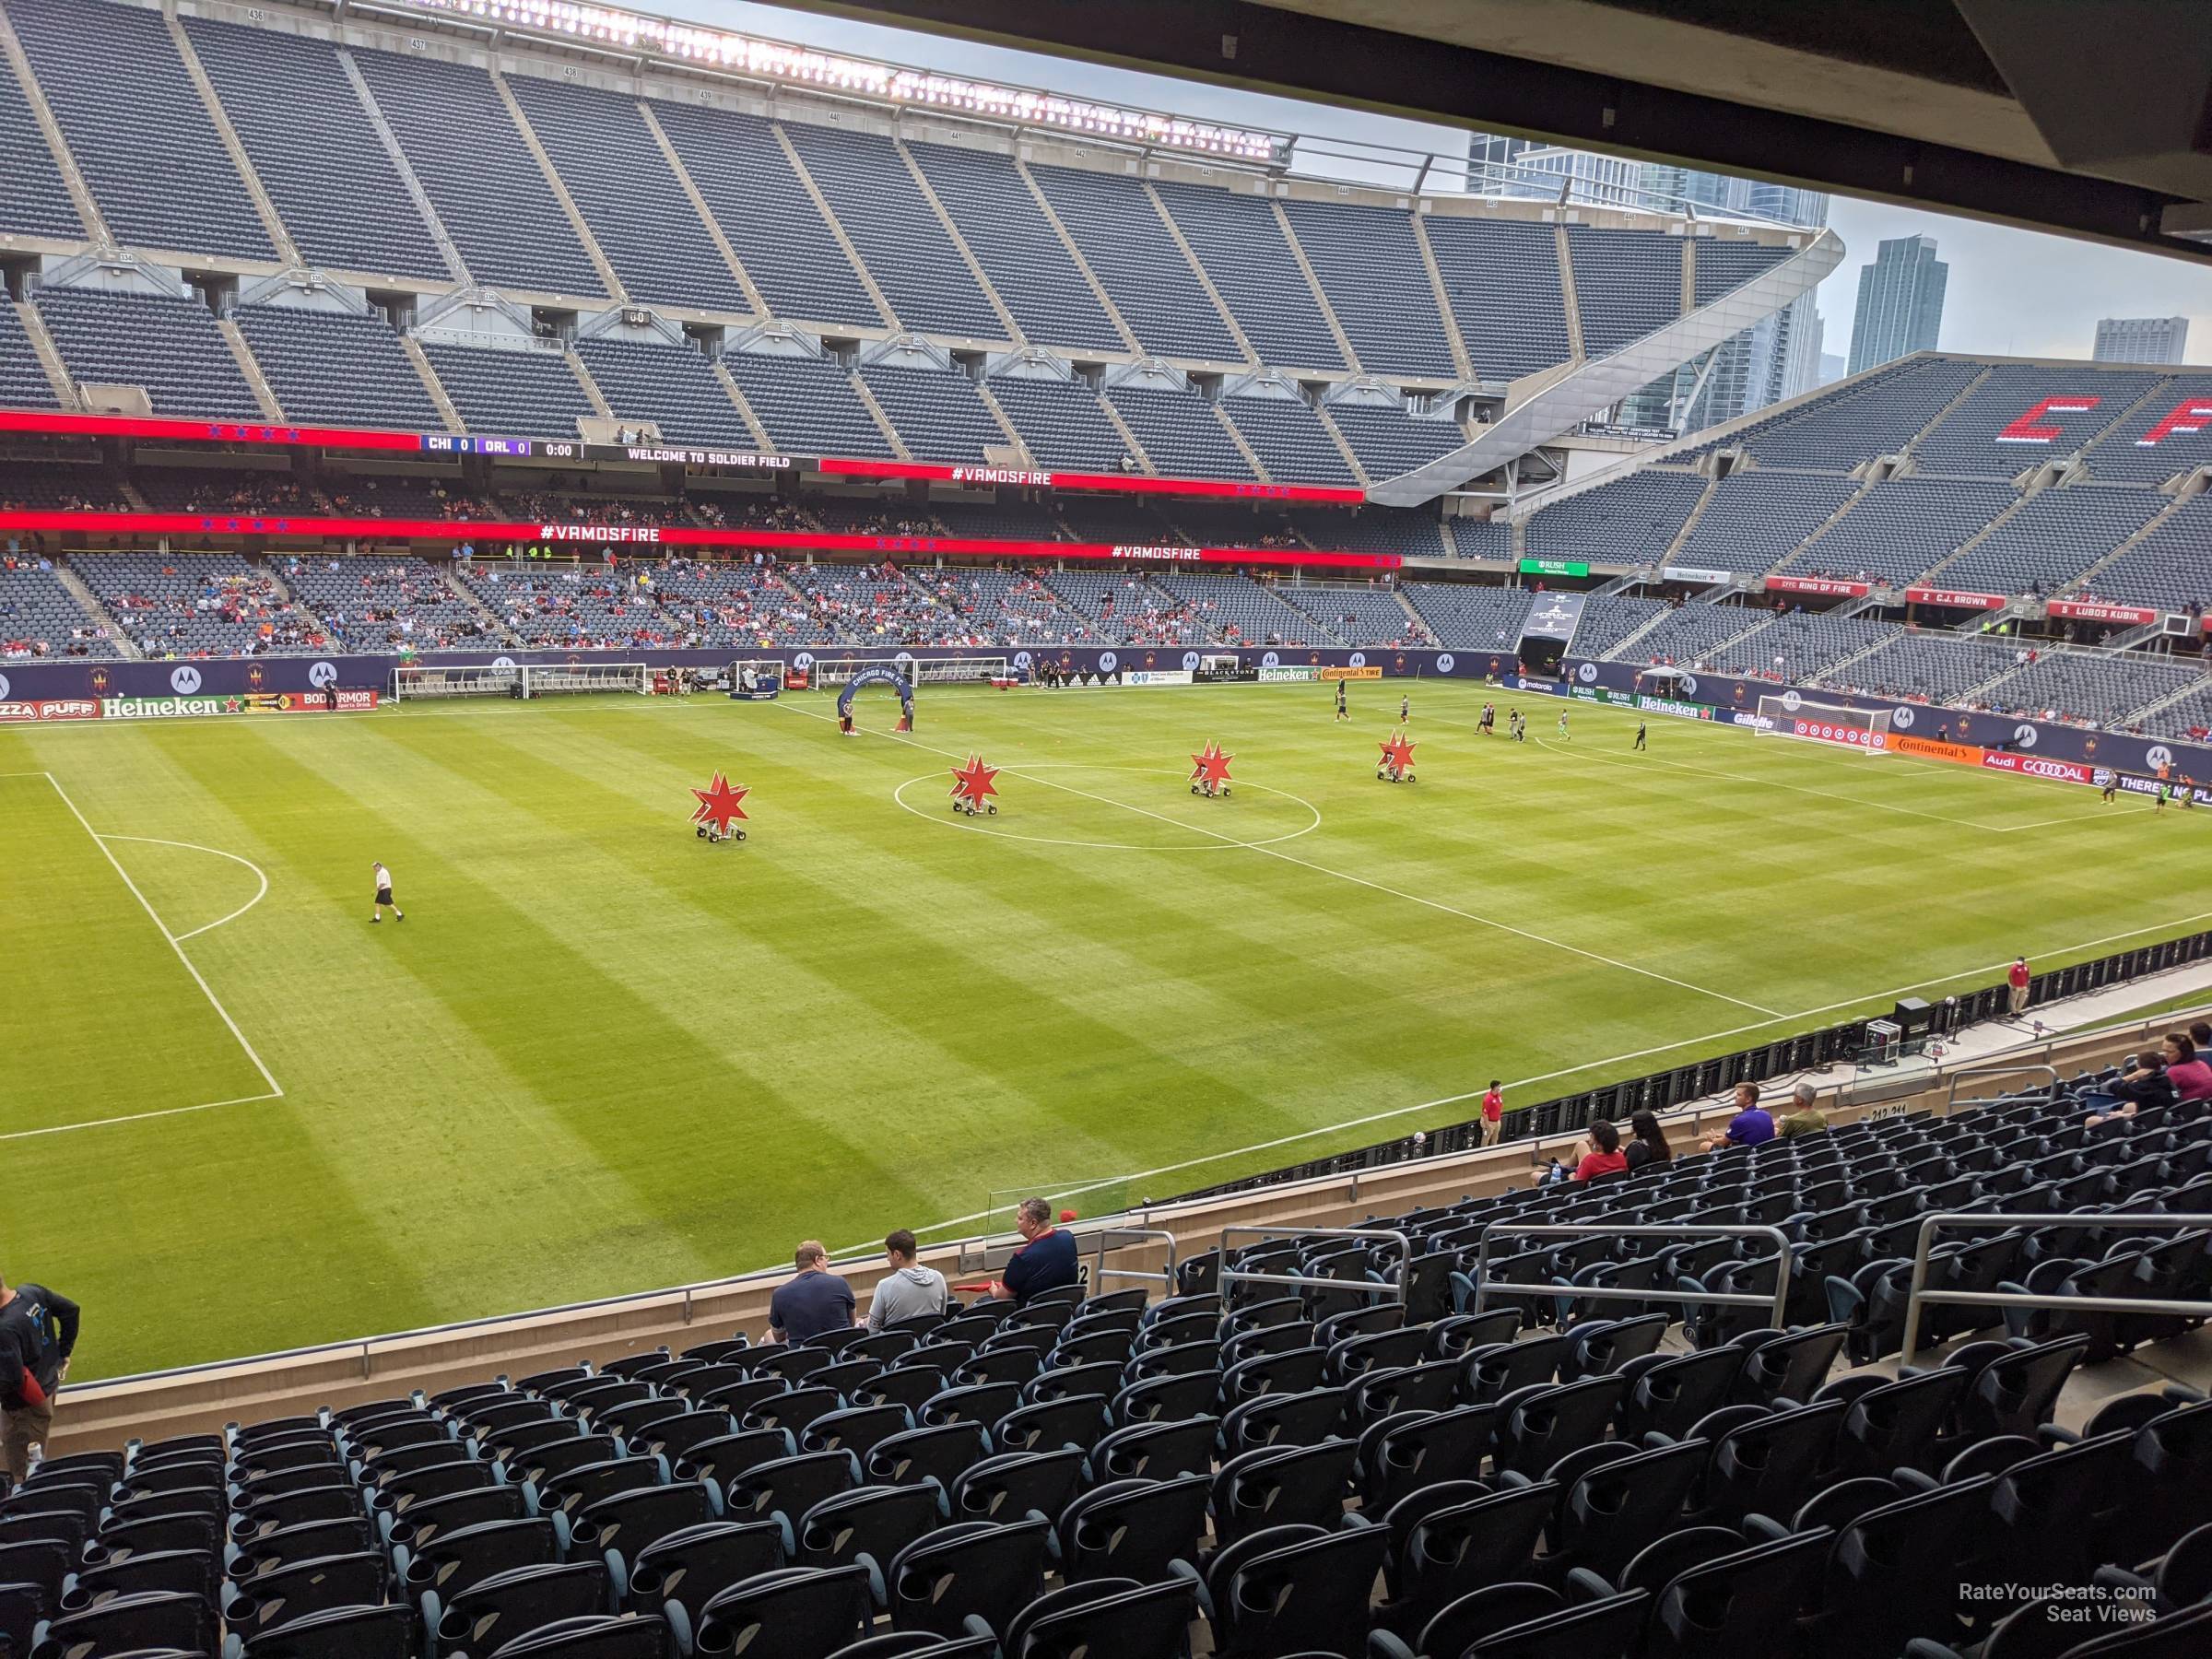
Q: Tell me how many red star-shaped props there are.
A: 4